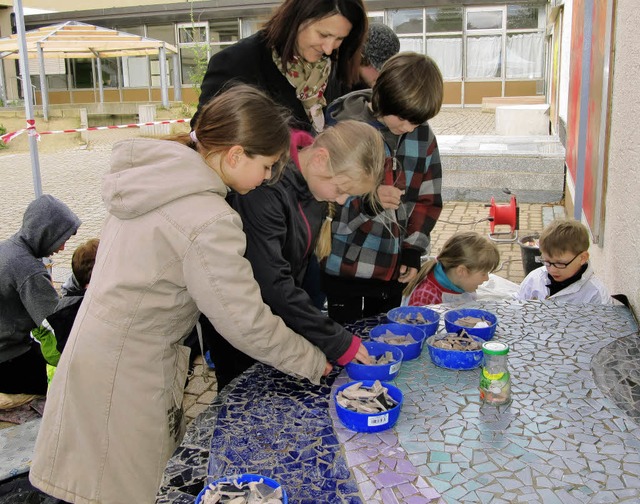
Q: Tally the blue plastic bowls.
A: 7